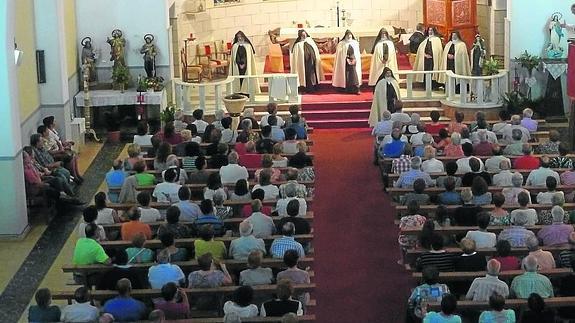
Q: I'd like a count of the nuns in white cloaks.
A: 7